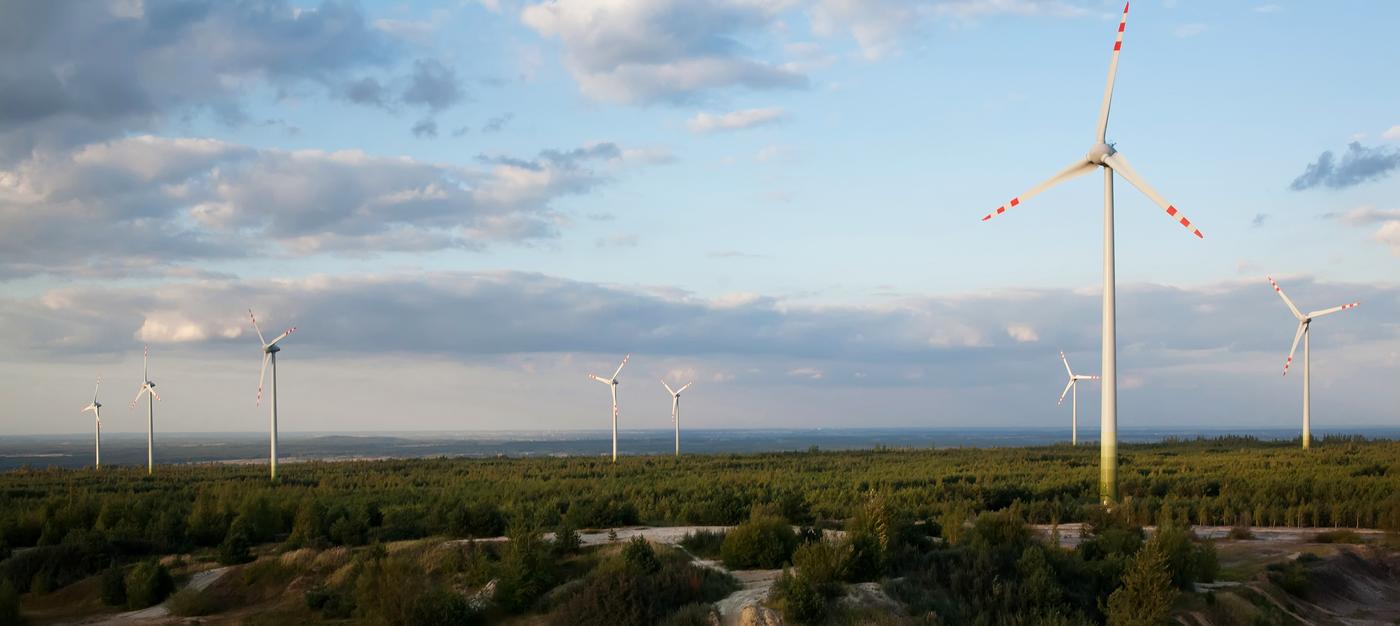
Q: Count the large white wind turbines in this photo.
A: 8